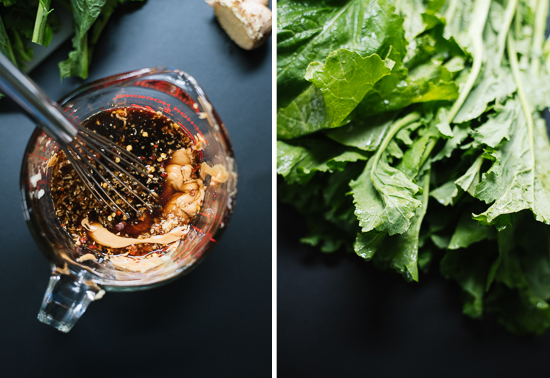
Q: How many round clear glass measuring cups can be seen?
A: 1